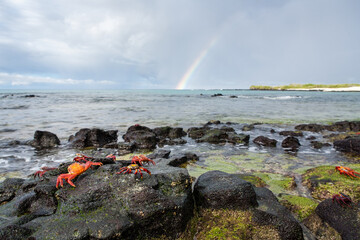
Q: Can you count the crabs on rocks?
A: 8